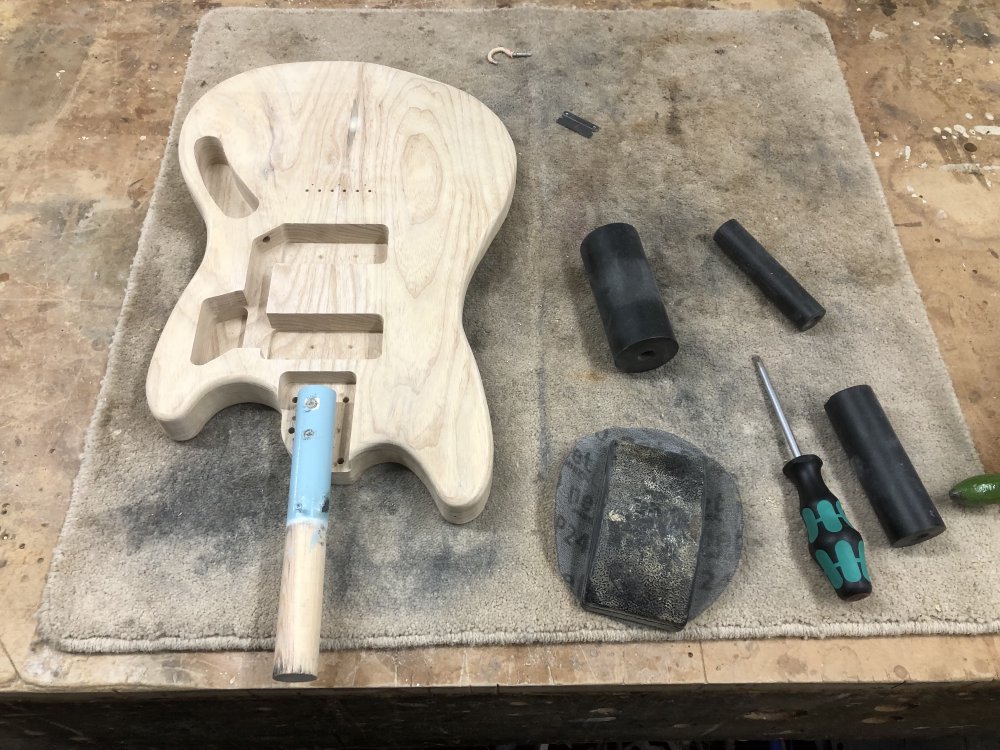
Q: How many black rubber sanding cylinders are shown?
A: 3